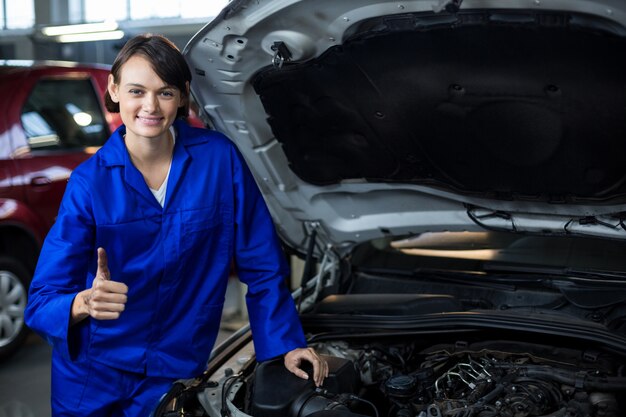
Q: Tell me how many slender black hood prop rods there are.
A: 1